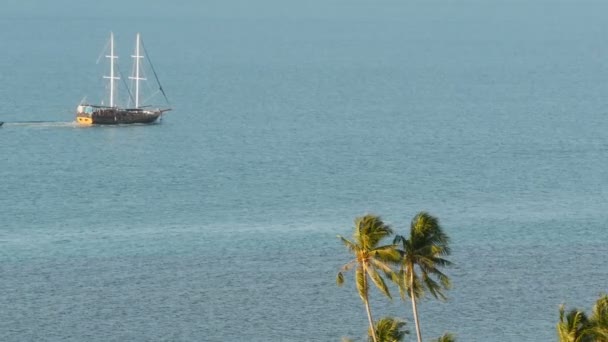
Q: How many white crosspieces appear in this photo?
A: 4